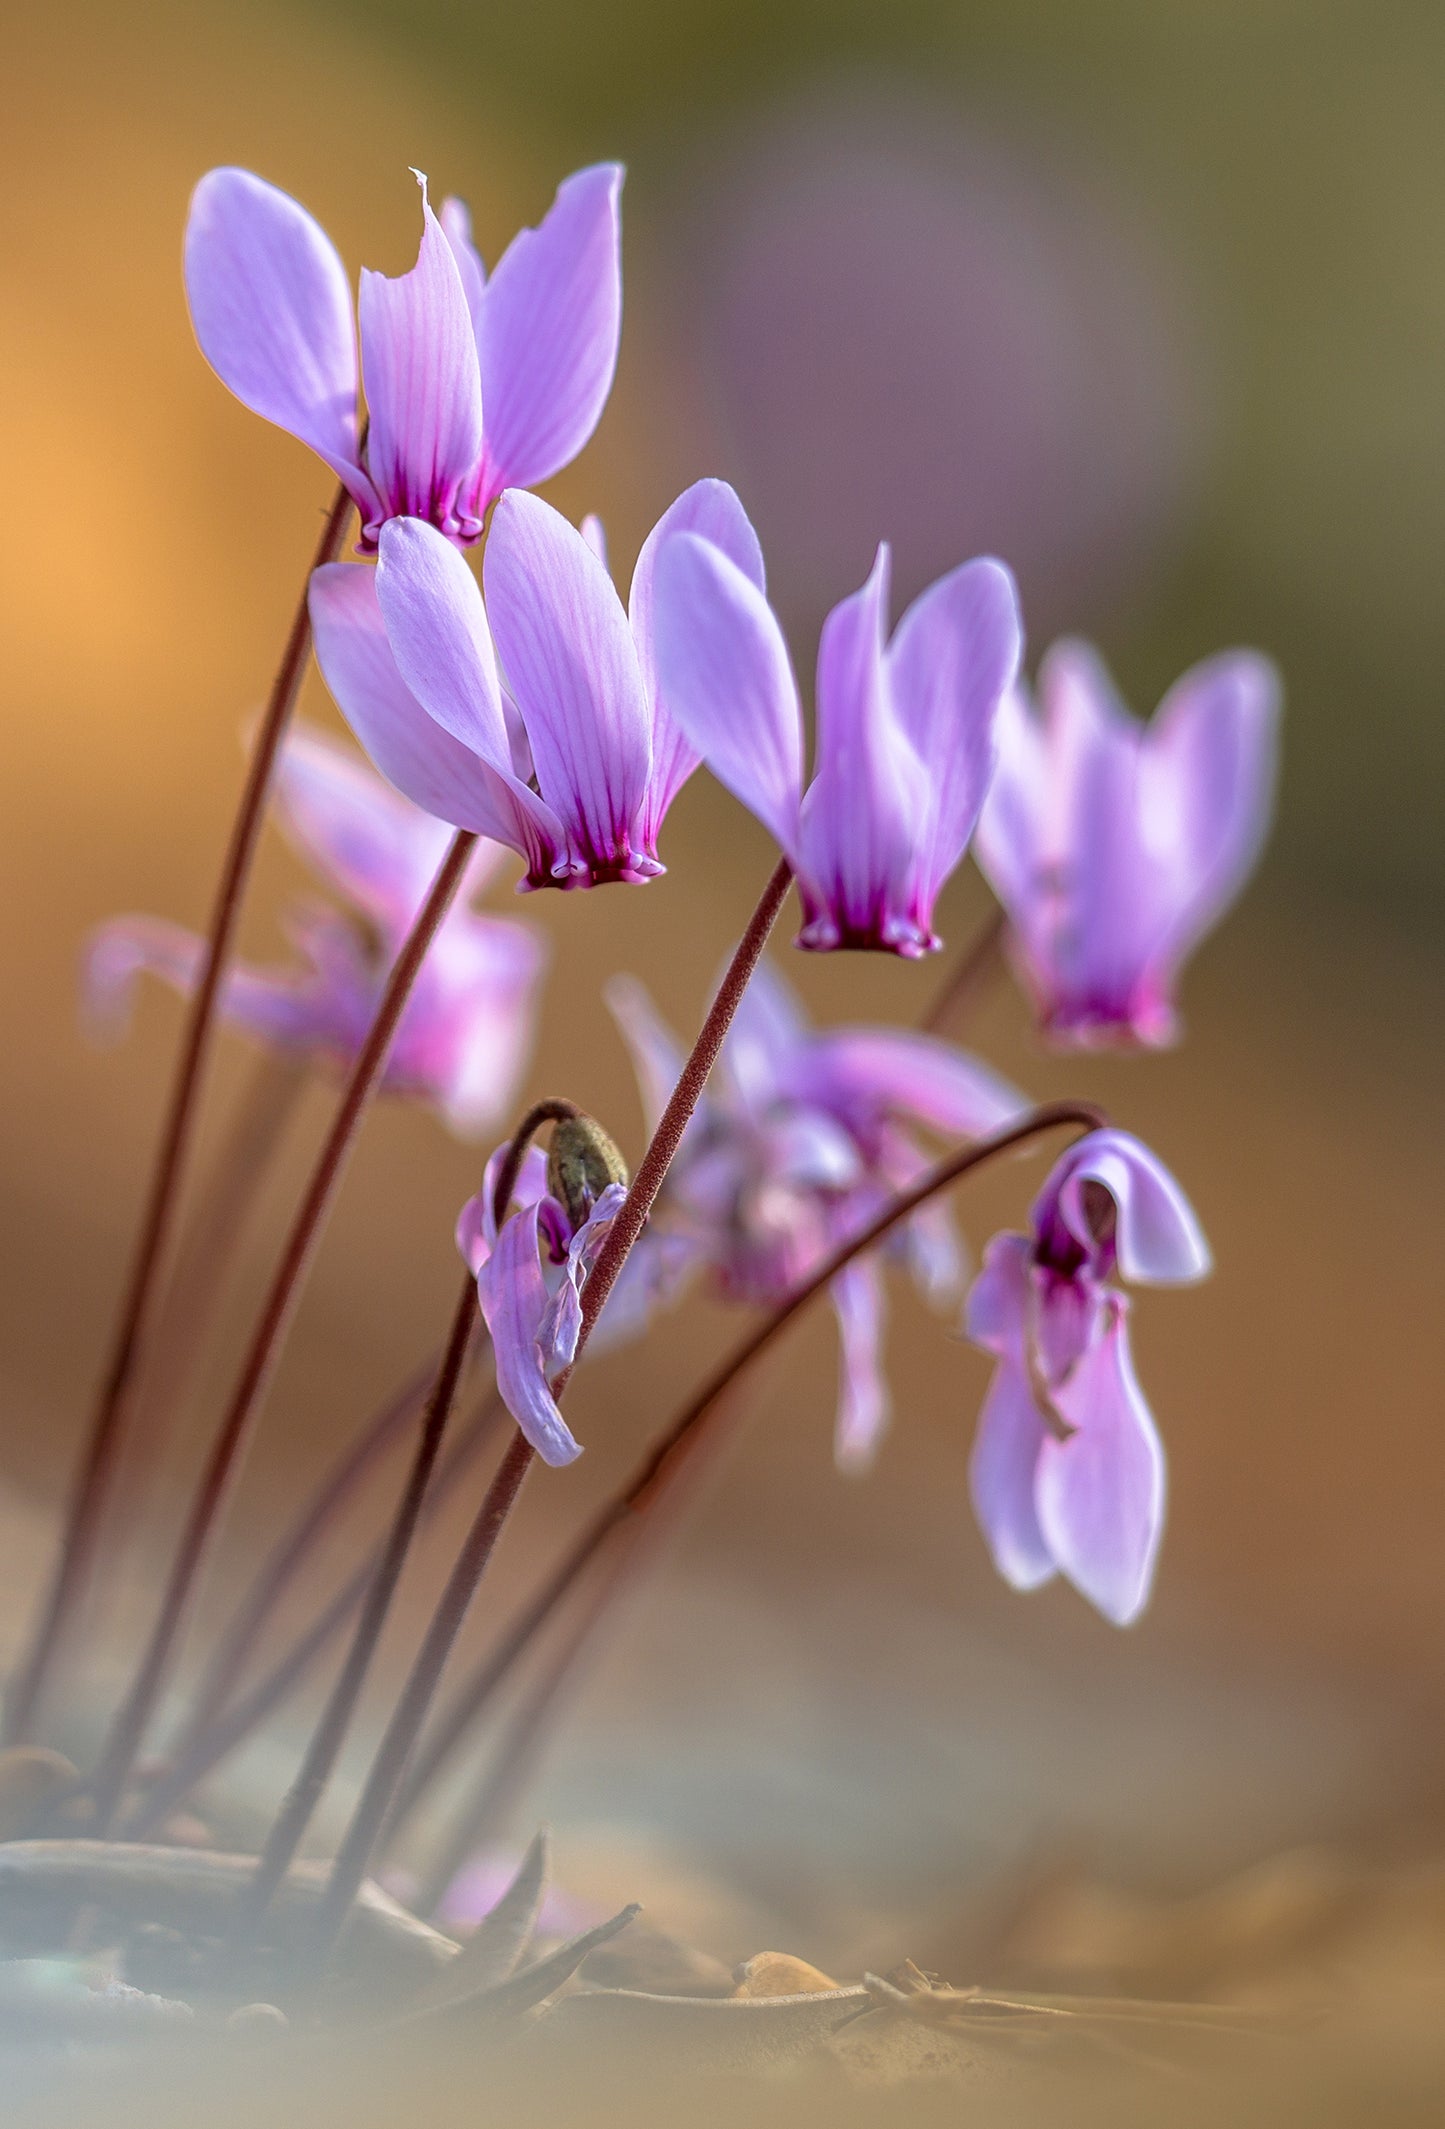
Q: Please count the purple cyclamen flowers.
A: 8